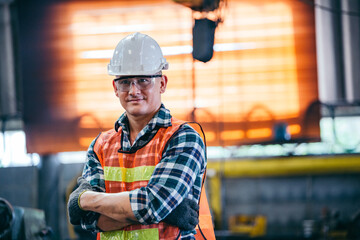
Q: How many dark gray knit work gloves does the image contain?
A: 2